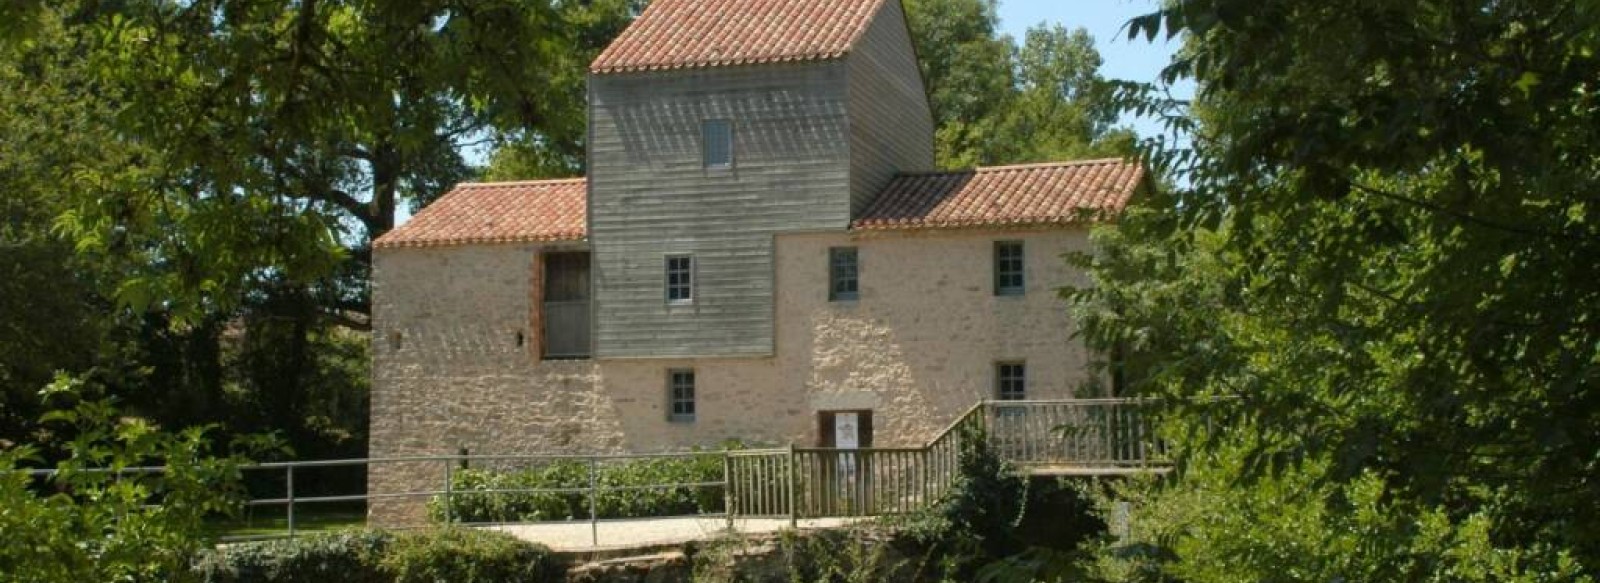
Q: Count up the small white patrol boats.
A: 0